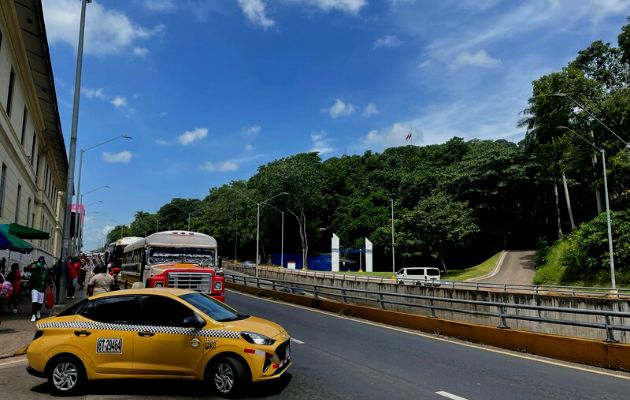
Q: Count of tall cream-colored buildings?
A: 1